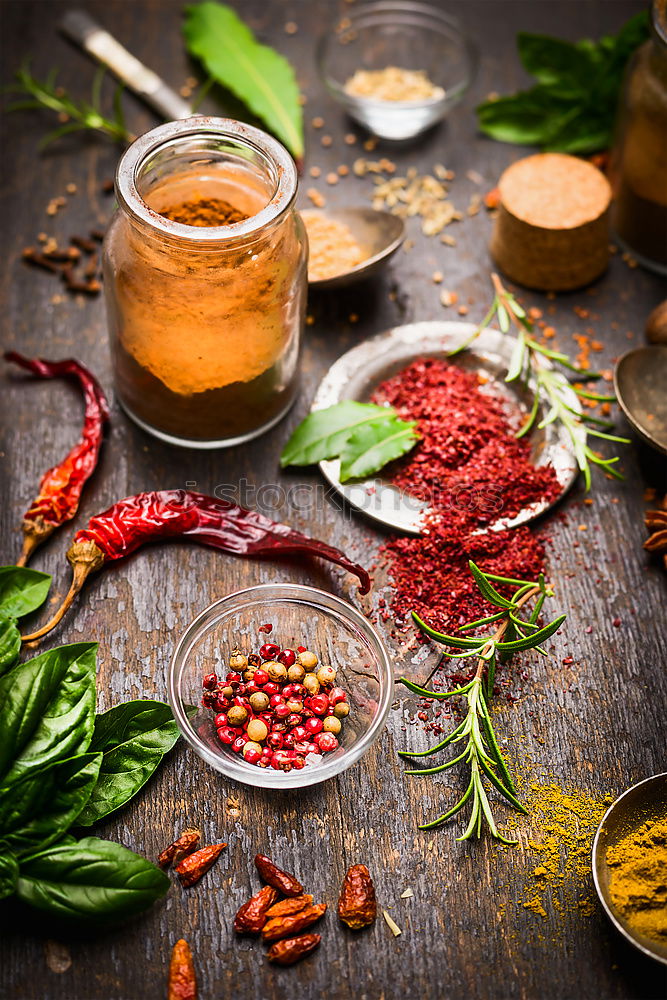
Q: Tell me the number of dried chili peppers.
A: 11